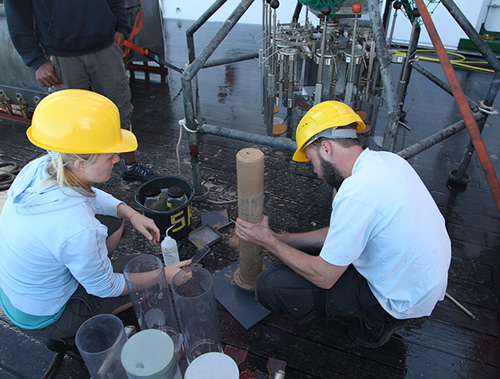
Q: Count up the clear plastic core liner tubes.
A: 3